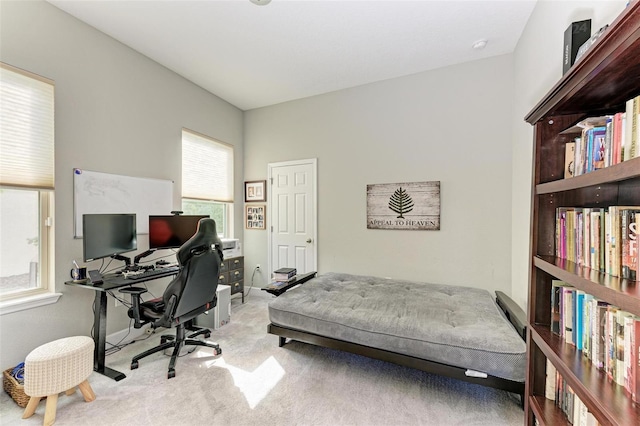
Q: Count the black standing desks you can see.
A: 1